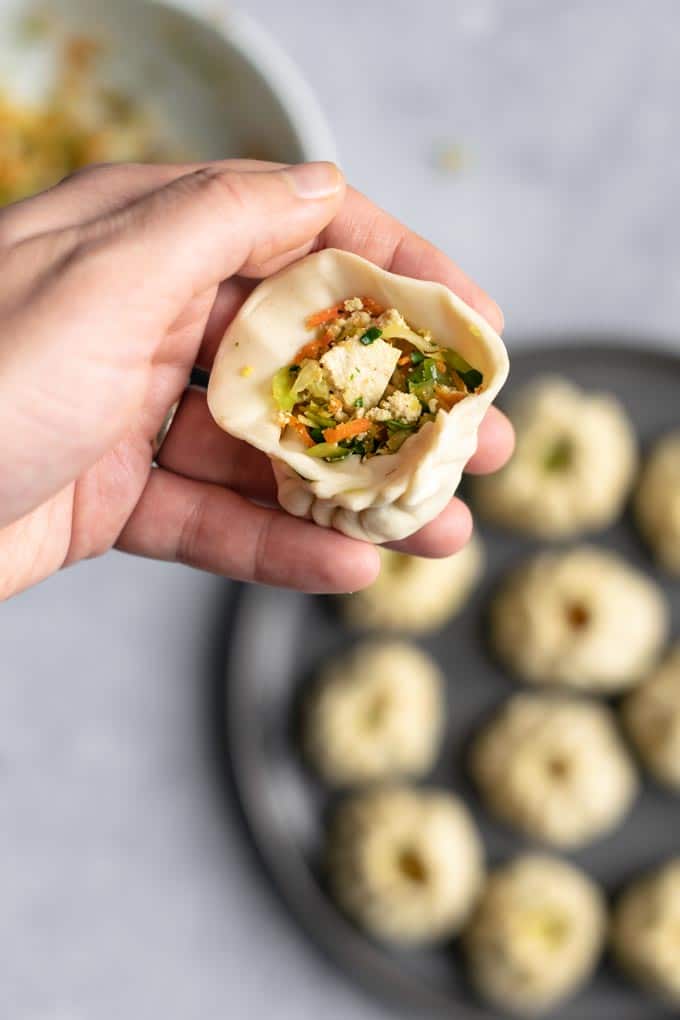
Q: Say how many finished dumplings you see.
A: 10